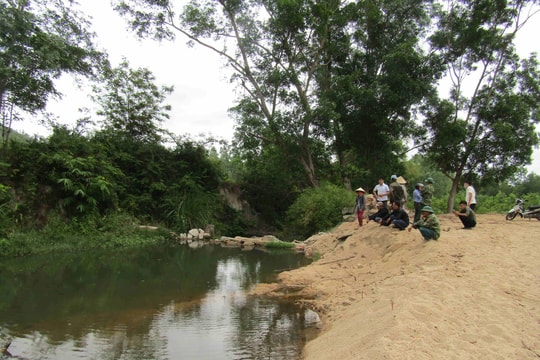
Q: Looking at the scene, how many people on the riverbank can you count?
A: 11